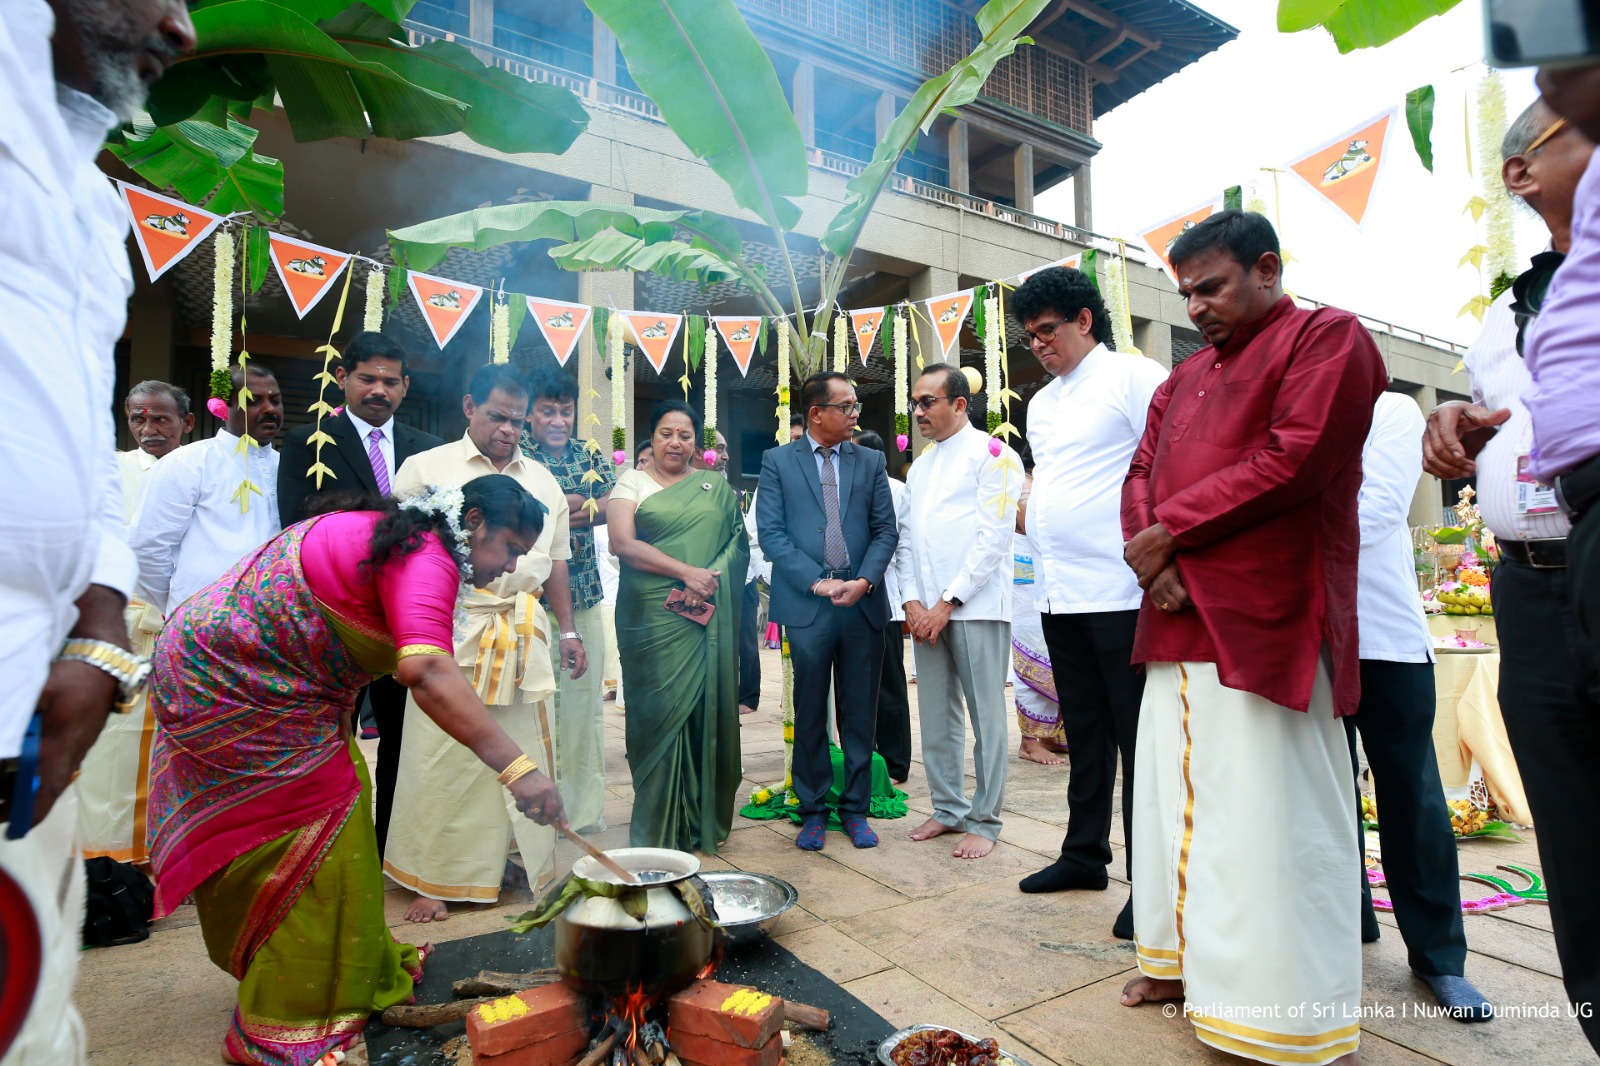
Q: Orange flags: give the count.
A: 11